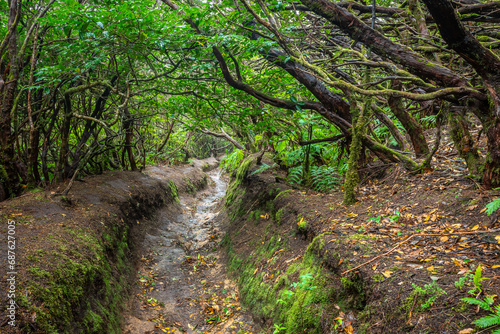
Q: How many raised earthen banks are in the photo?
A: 2